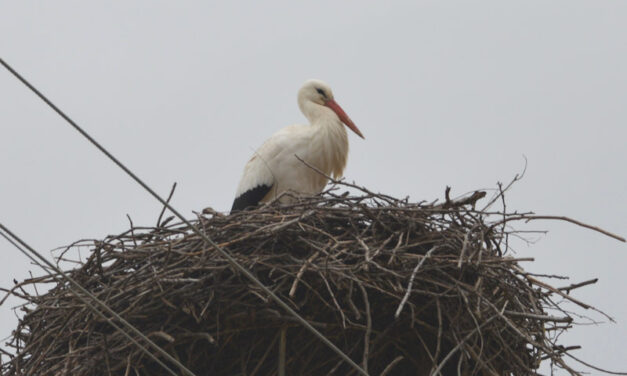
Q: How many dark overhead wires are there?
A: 3